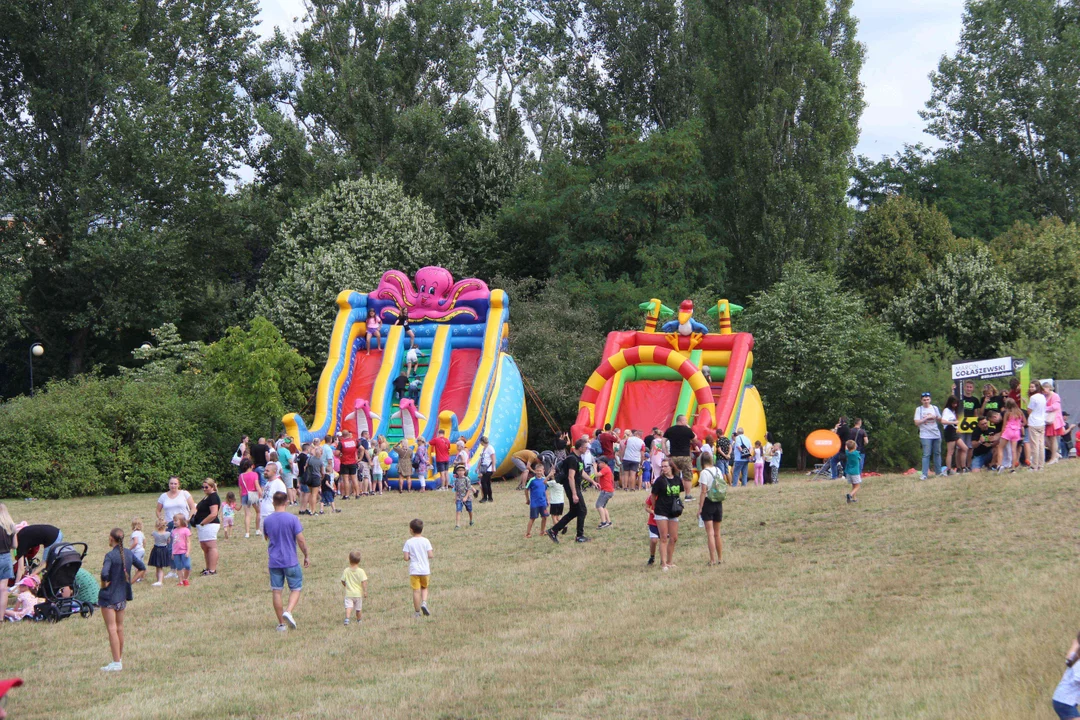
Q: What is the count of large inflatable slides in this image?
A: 2